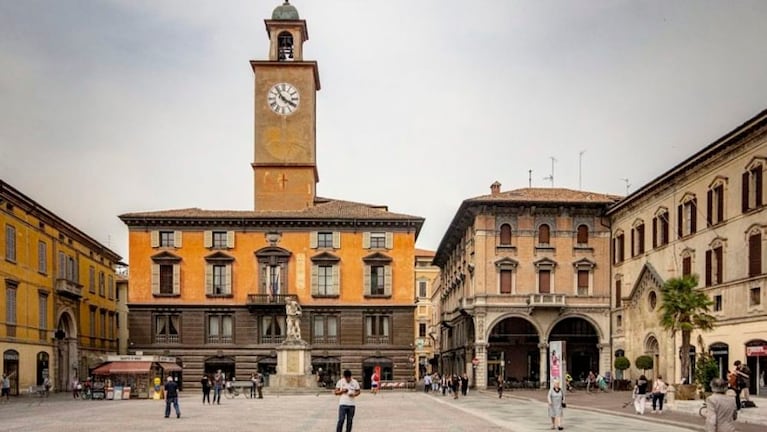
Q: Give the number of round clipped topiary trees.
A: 2